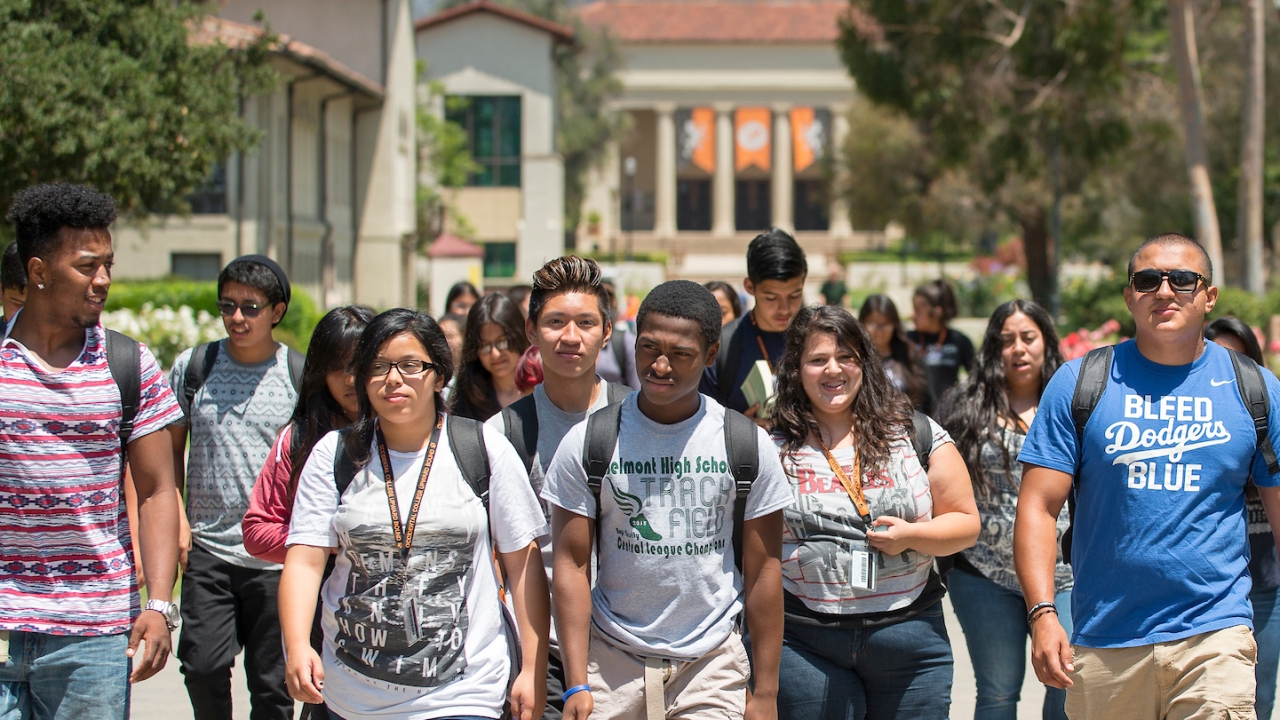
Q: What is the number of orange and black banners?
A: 2